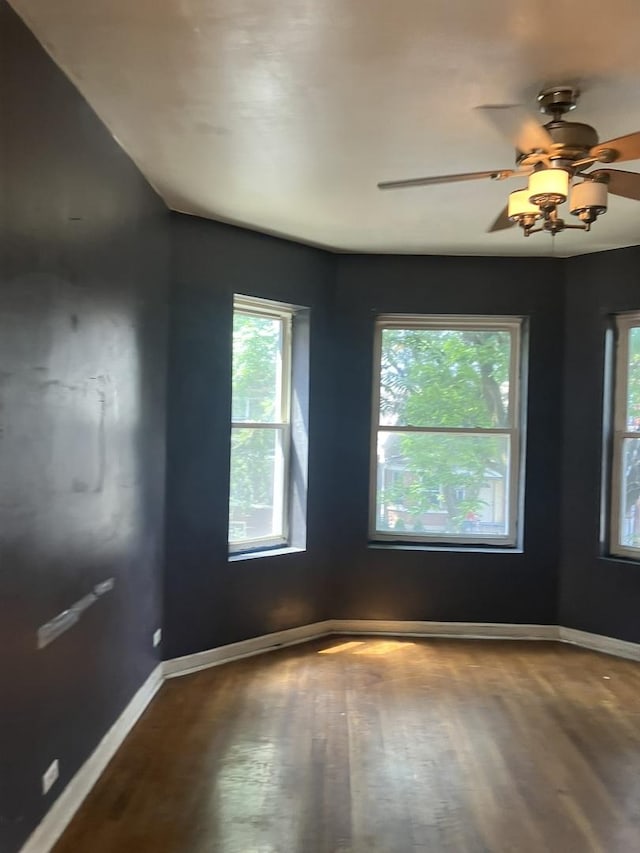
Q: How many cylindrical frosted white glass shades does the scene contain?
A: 3